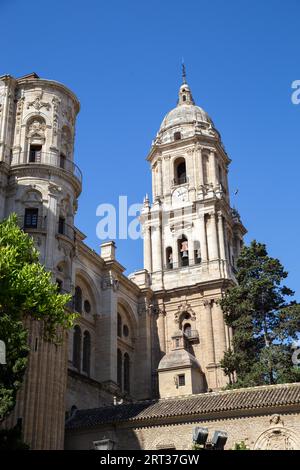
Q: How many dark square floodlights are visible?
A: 2